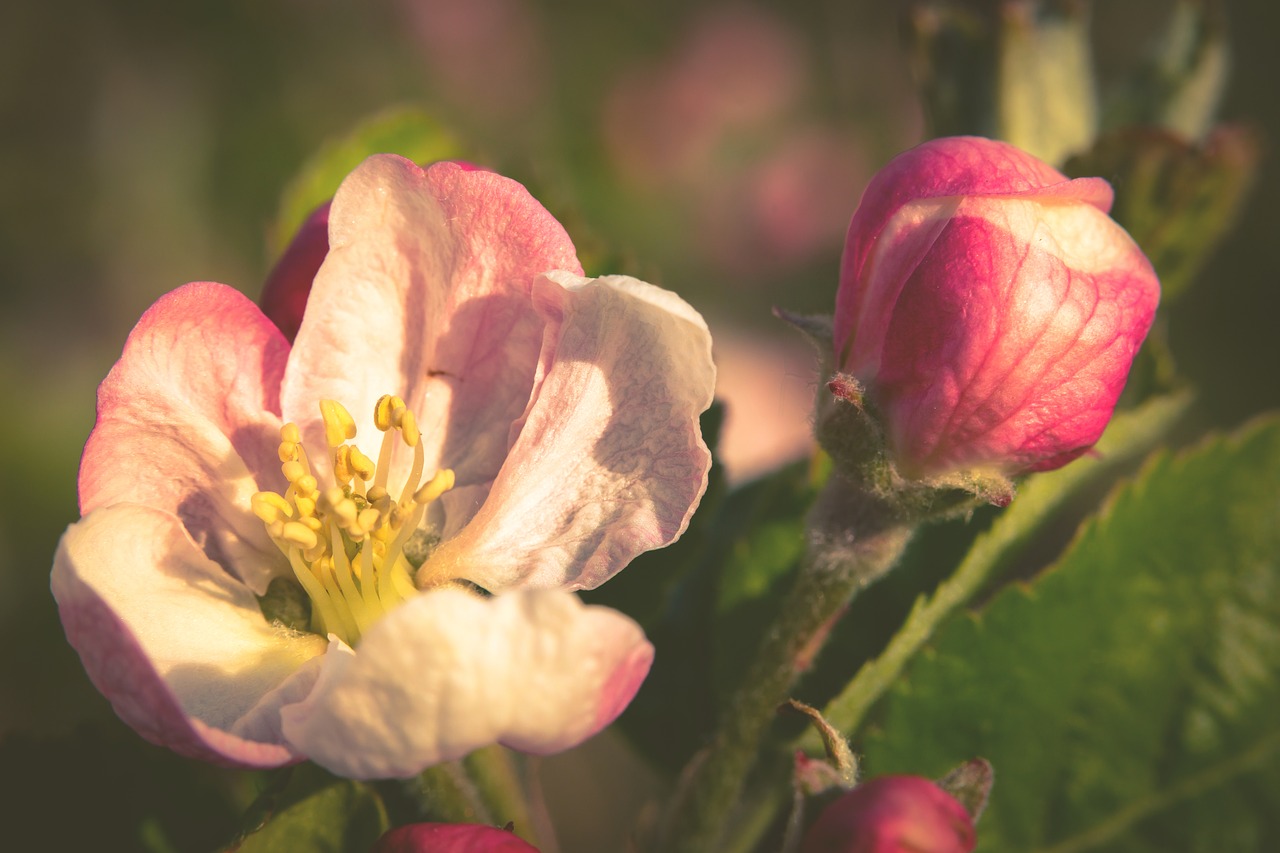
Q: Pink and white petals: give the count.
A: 5